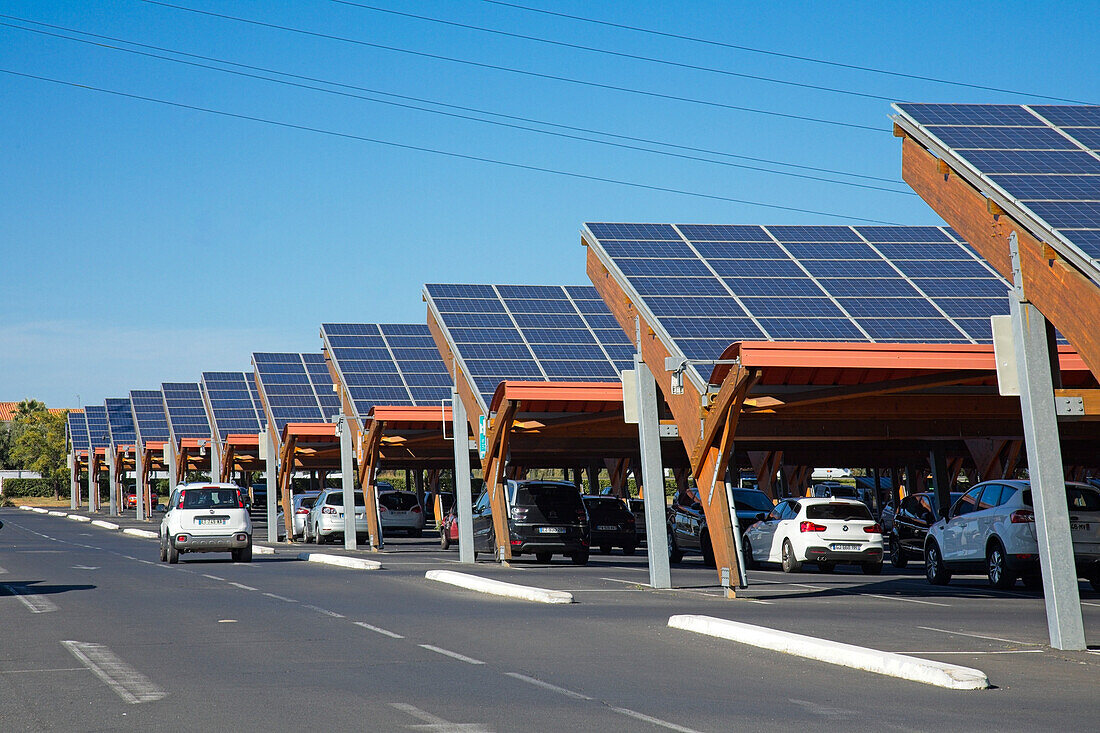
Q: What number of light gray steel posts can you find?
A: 11